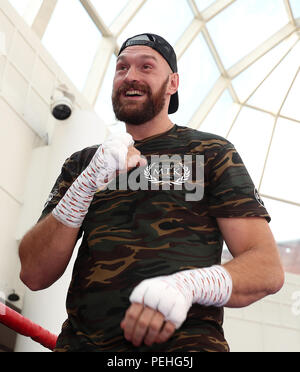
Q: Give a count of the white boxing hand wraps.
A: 2